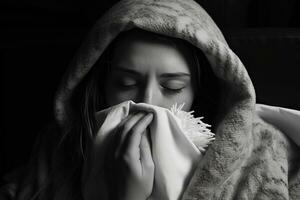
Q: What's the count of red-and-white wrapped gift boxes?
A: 0